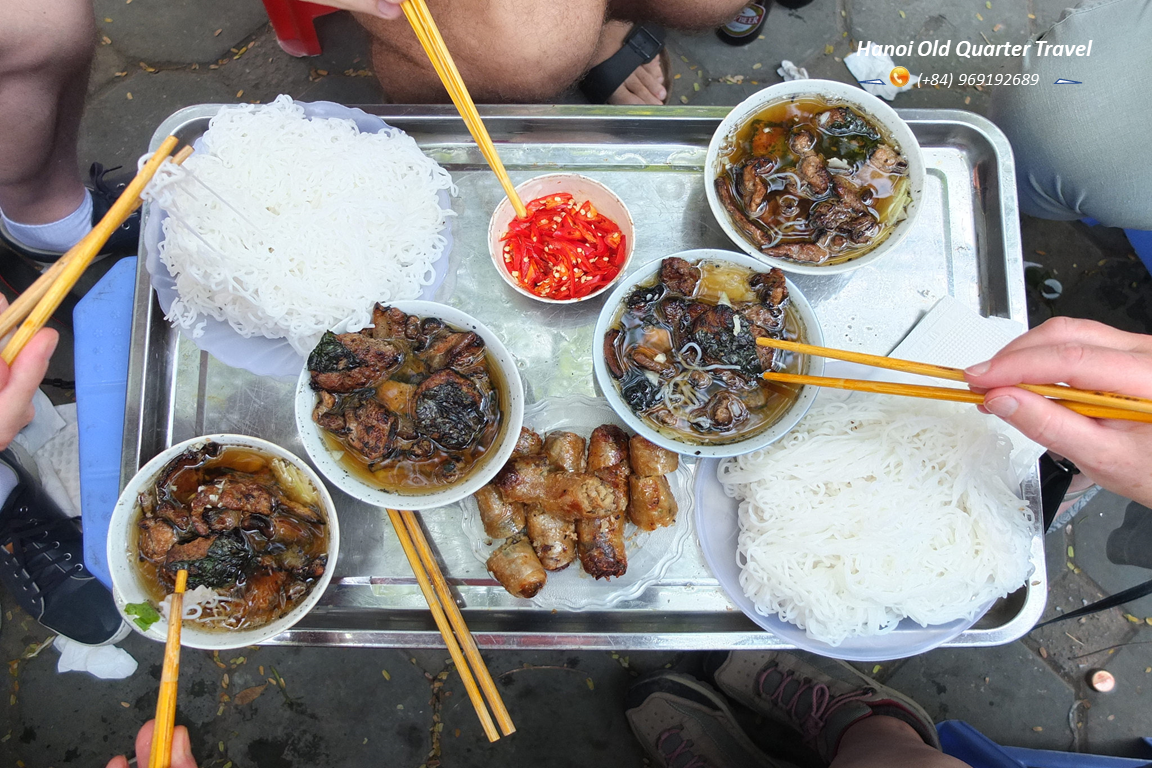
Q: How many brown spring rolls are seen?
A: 12